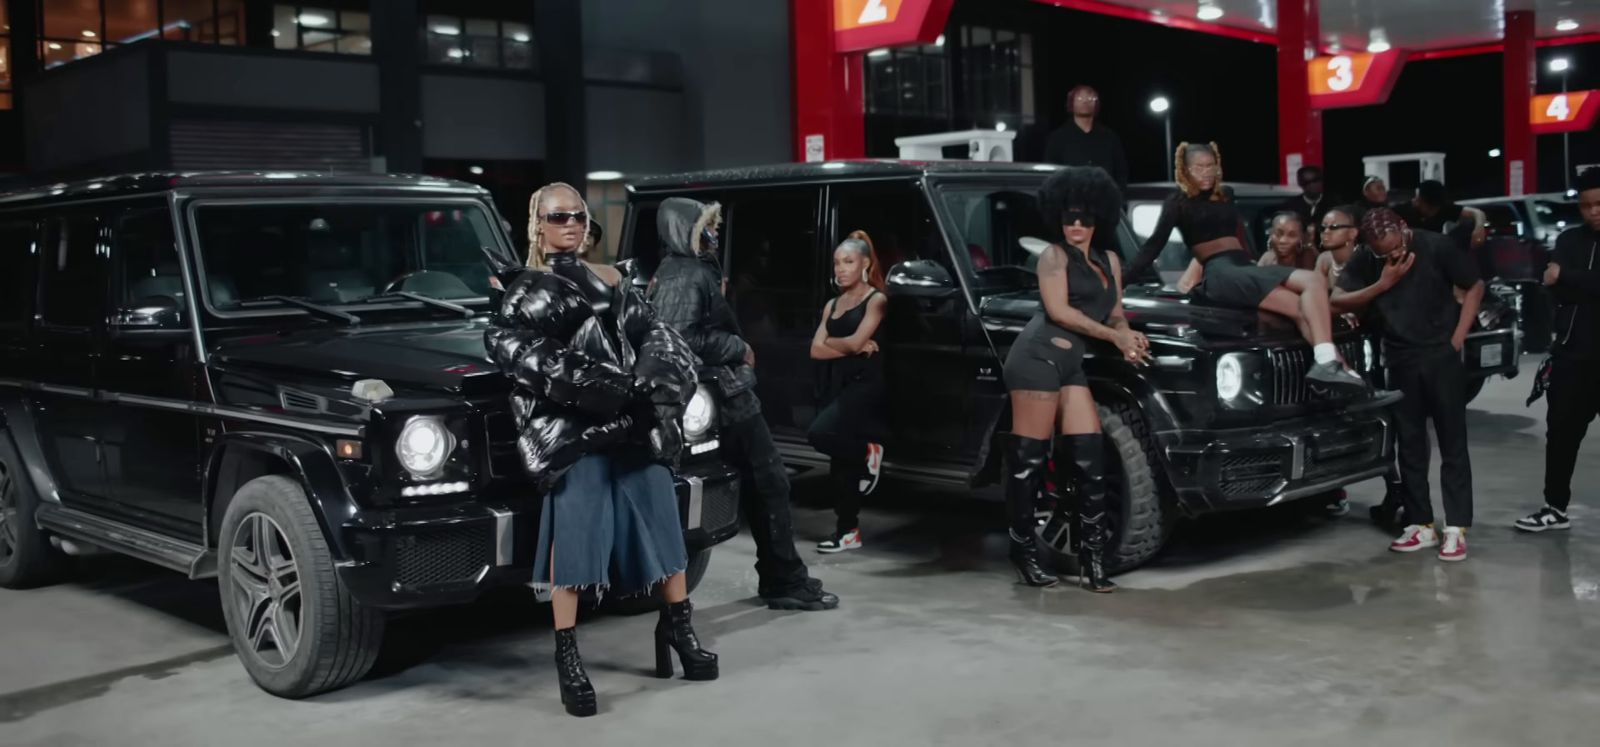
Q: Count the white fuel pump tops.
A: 2